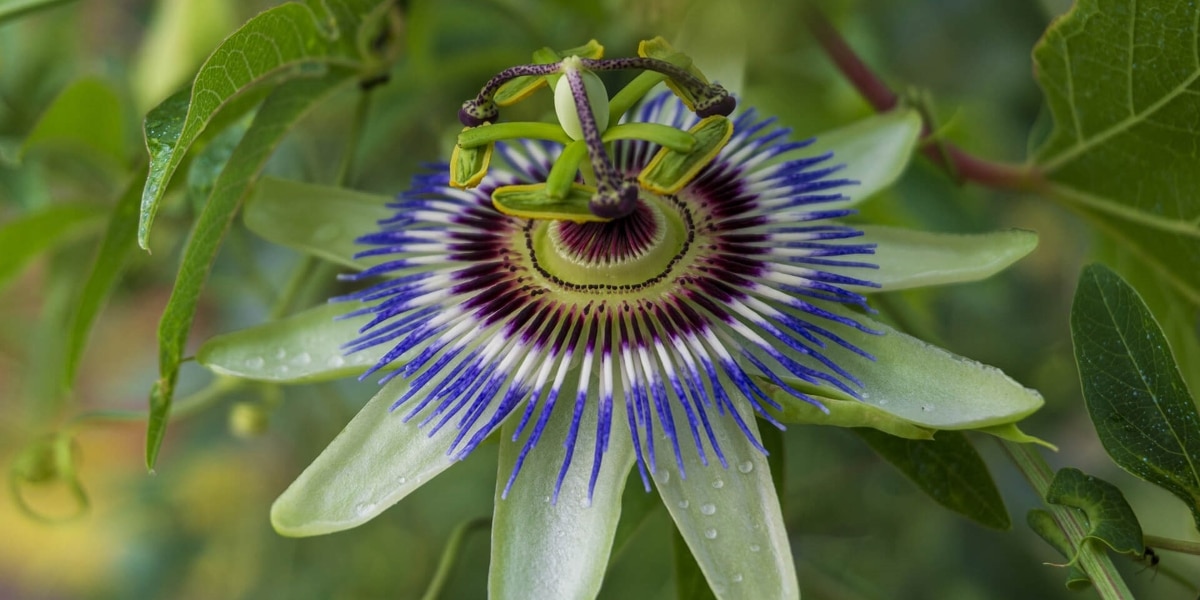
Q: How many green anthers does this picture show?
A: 5